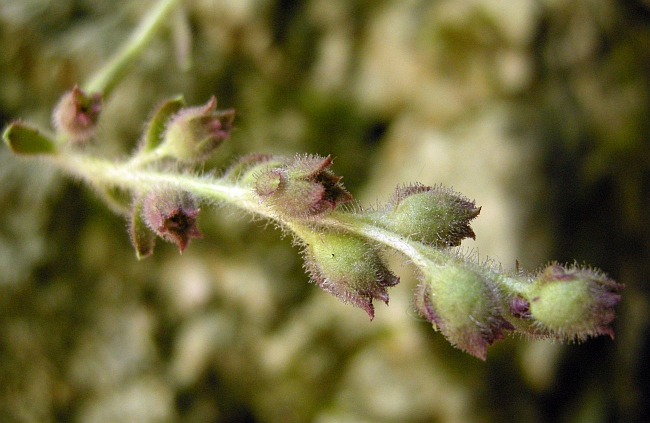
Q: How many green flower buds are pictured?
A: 4